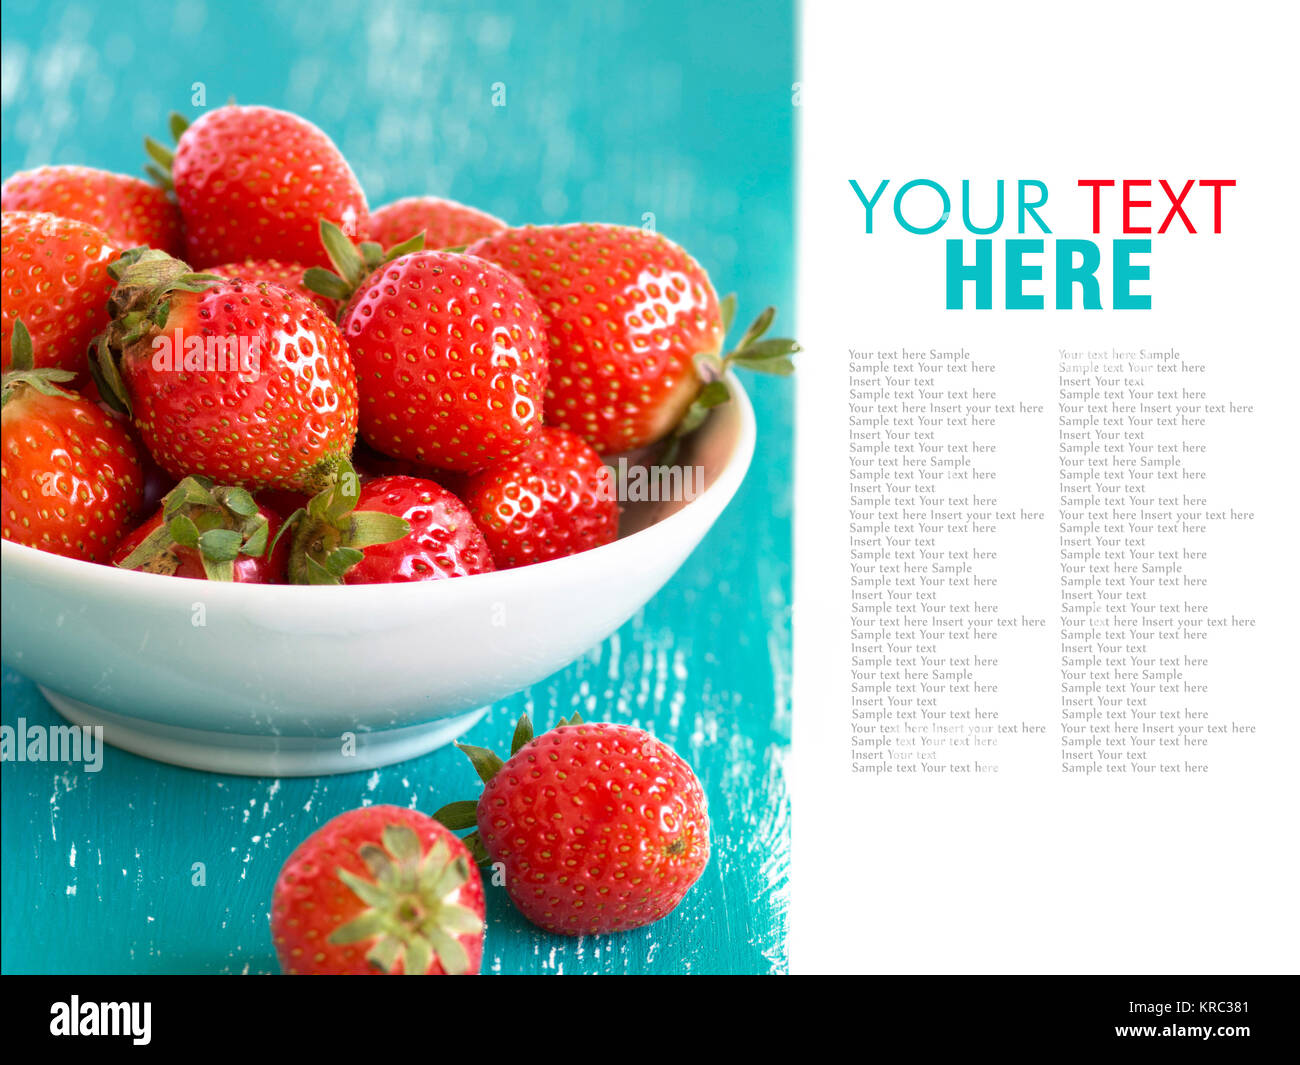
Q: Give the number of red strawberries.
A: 14